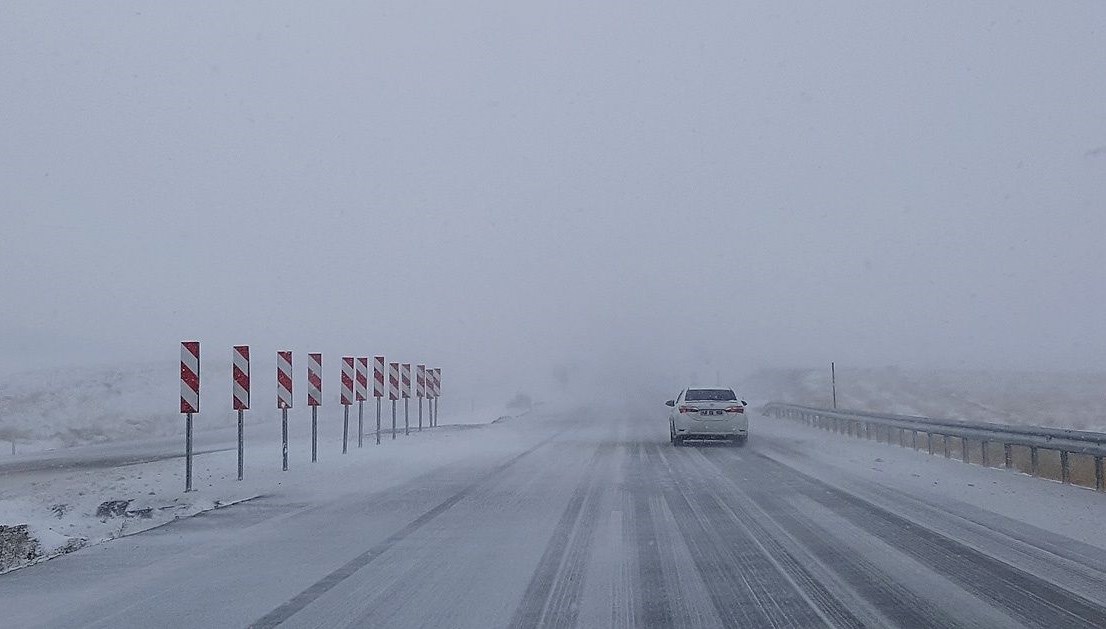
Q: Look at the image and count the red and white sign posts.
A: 12